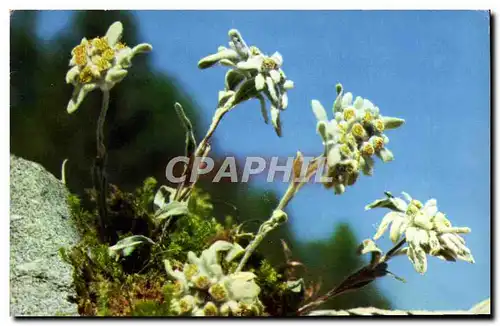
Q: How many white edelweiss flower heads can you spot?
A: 5